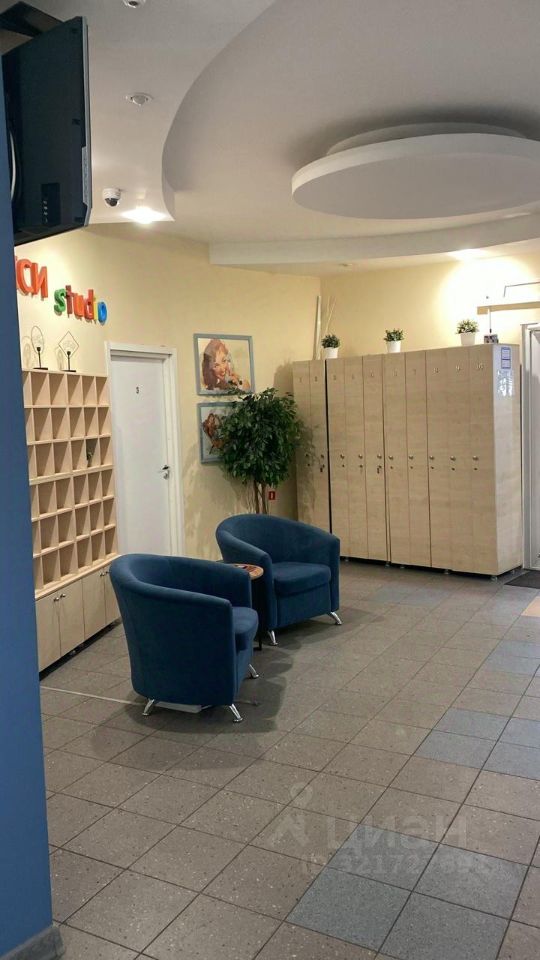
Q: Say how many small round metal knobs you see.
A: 14